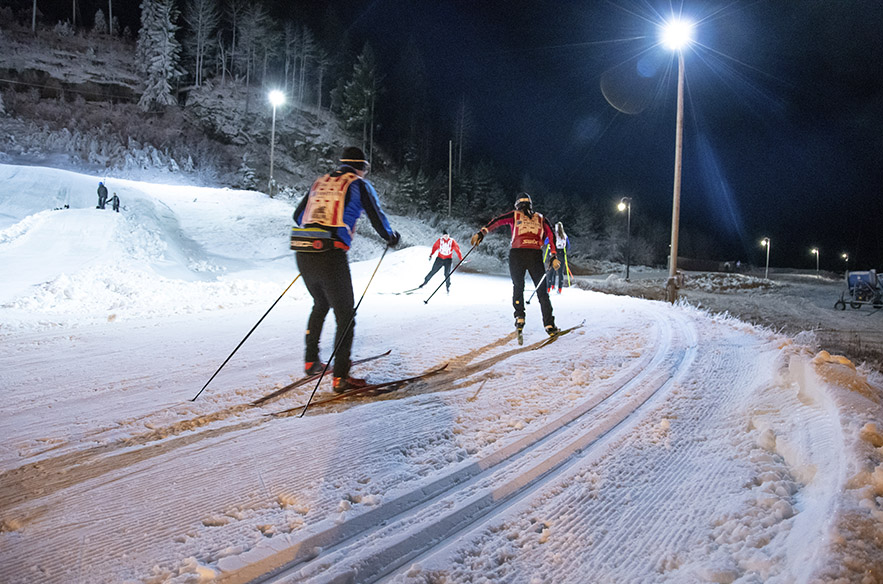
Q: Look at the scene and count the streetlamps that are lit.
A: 6